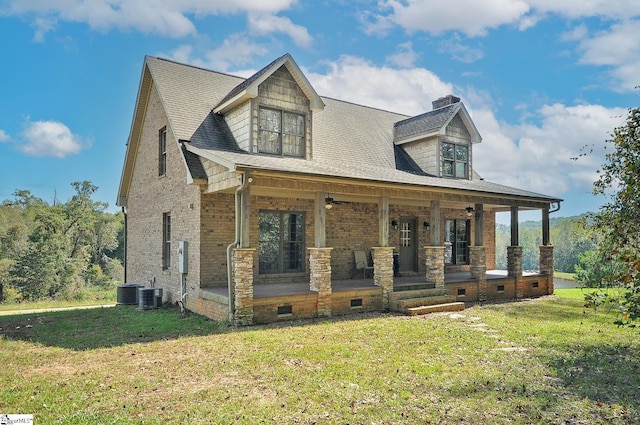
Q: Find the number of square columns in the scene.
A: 7